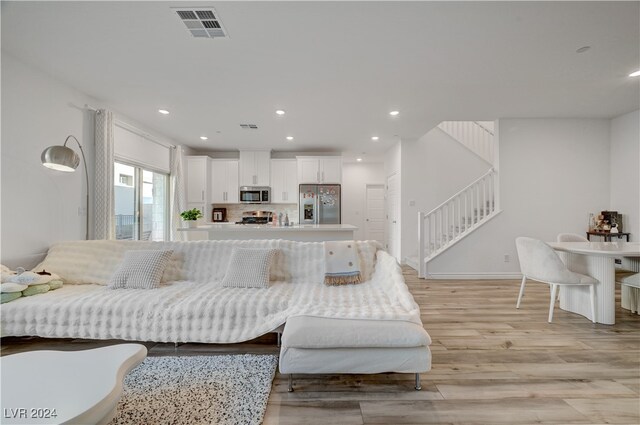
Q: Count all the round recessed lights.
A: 8